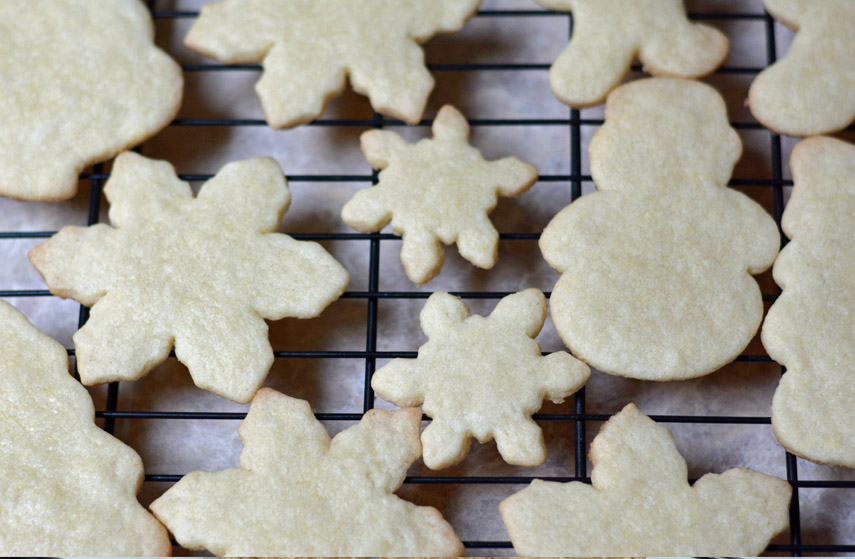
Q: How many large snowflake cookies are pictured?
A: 4